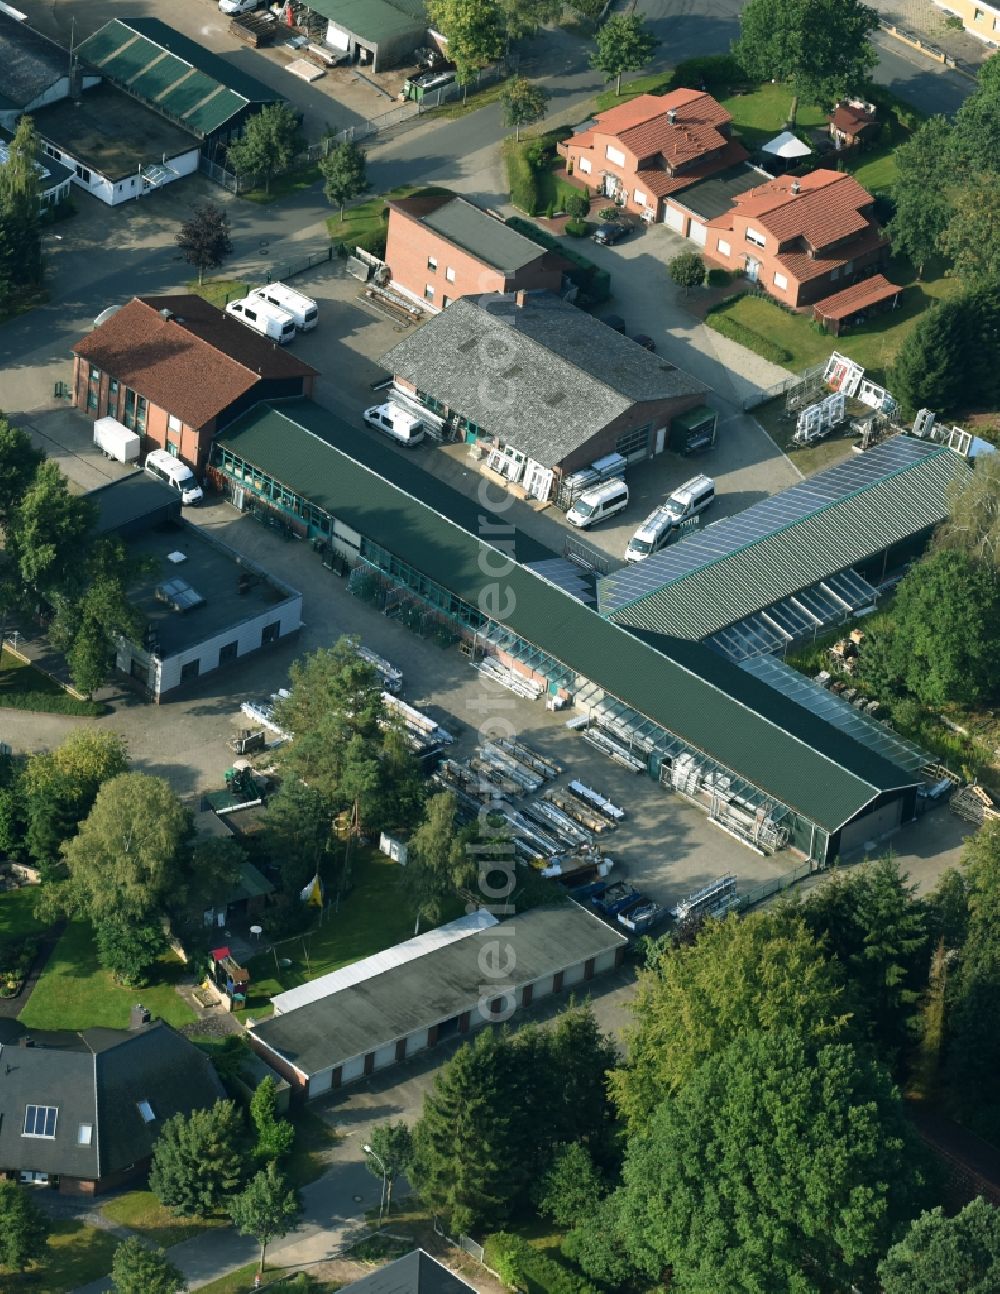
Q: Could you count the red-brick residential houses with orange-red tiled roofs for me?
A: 2